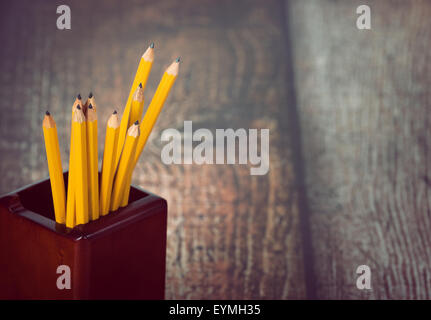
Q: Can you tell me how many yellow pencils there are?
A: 10